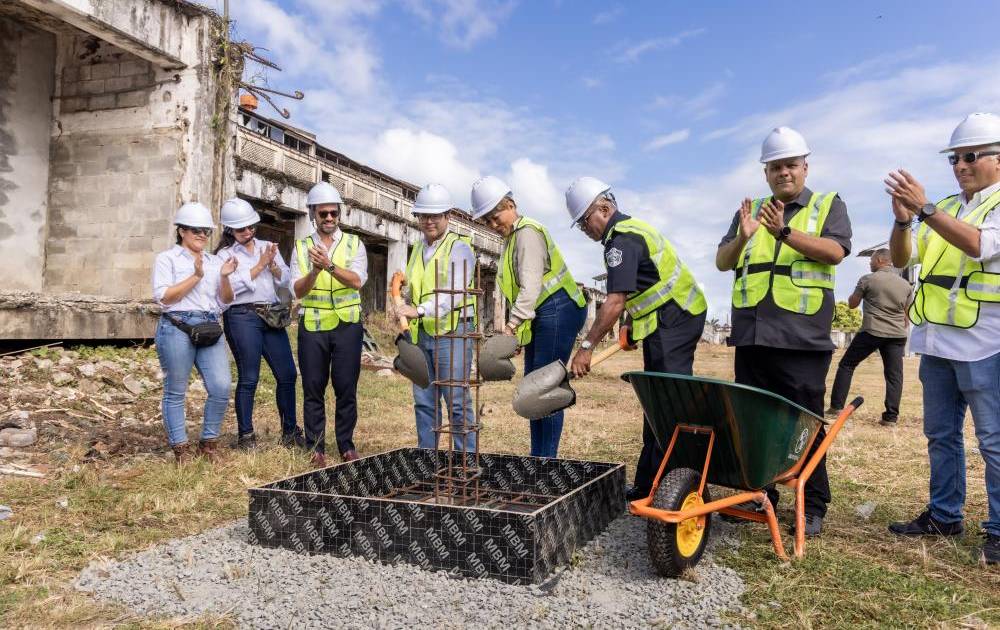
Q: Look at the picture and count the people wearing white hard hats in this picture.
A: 8